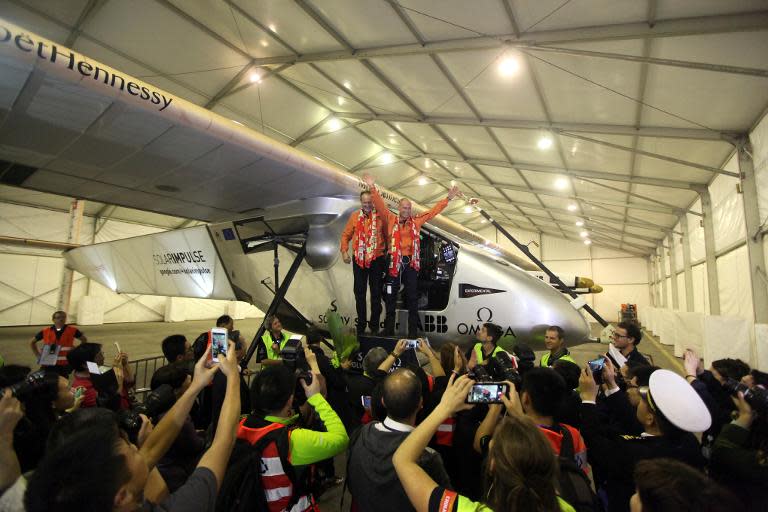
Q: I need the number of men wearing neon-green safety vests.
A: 3